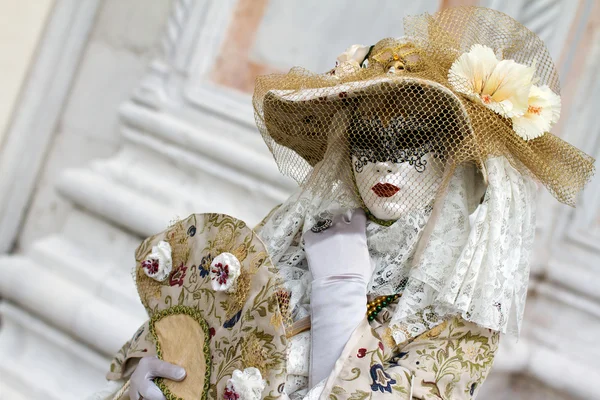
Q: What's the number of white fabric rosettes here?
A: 3